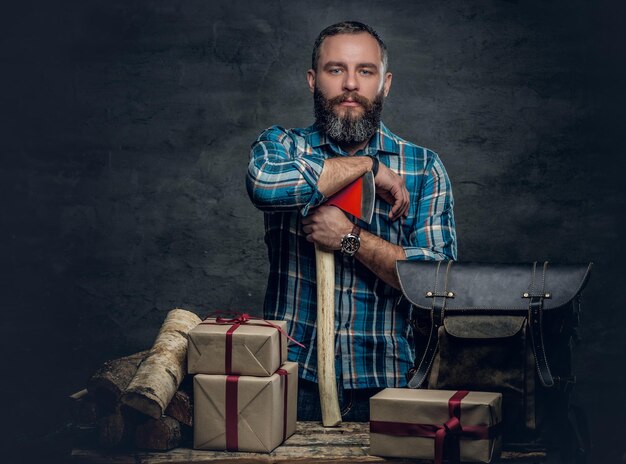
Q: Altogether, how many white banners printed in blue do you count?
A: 0